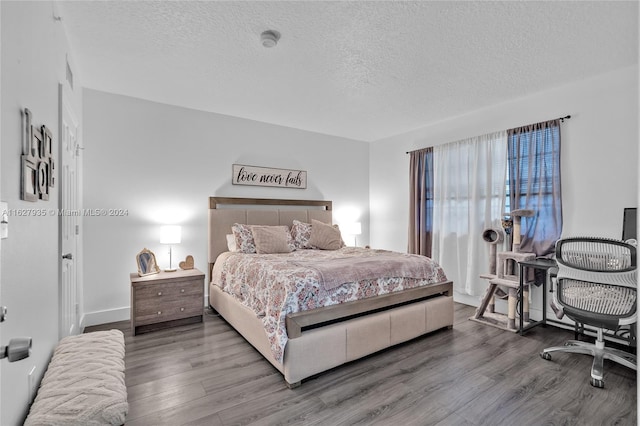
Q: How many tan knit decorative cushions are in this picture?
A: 2